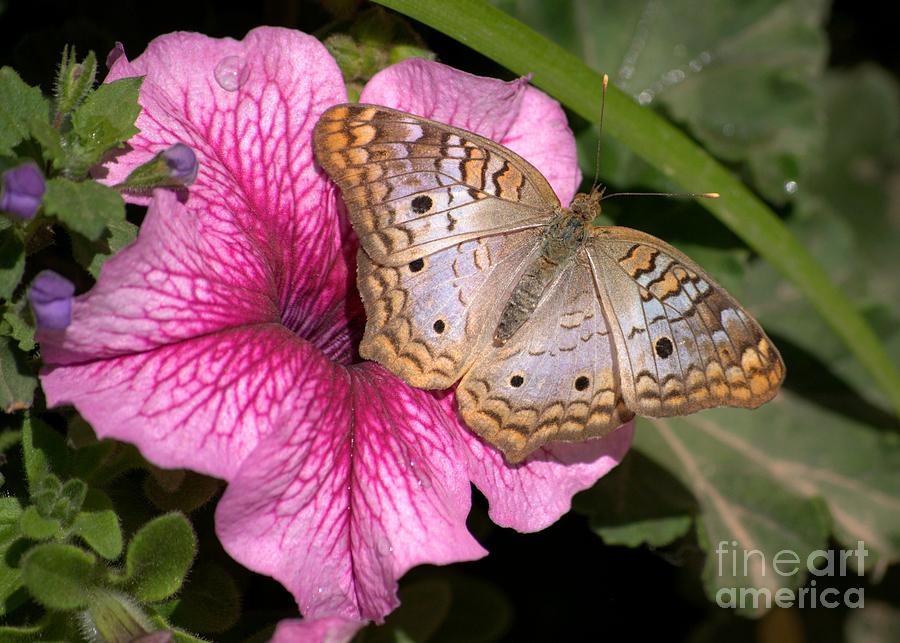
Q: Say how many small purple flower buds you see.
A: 3